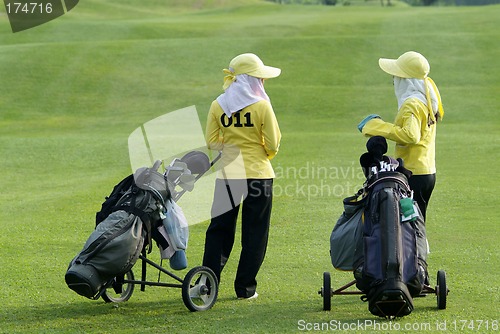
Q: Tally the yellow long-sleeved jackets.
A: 2